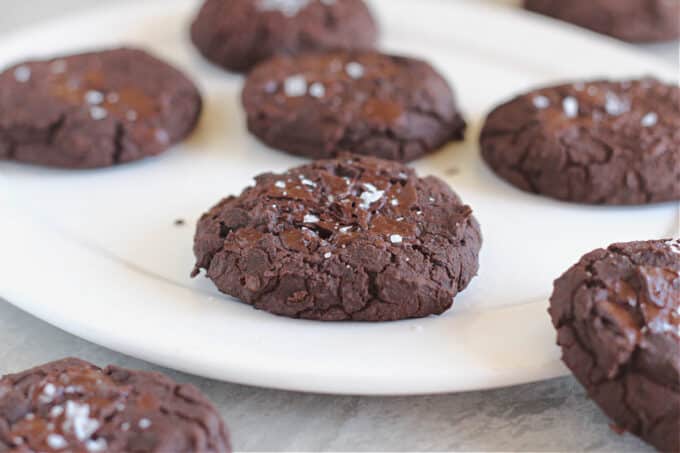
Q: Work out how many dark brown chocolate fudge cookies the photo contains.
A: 8